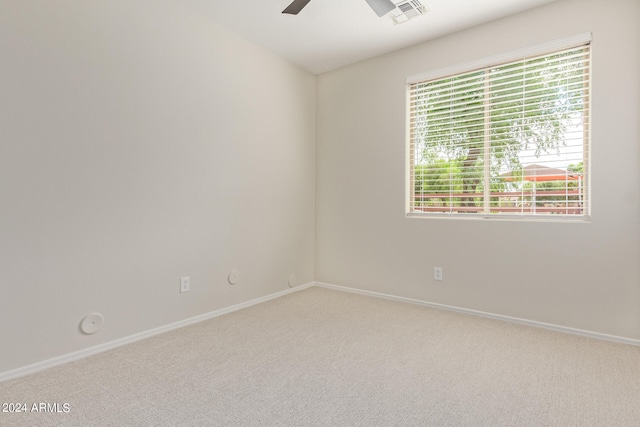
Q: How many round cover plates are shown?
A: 3